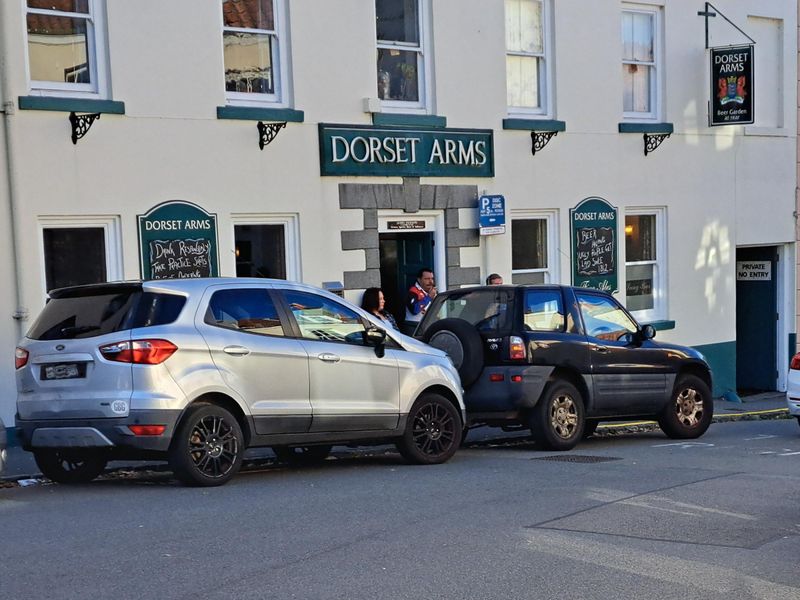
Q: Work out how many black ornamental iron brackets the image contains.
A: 4